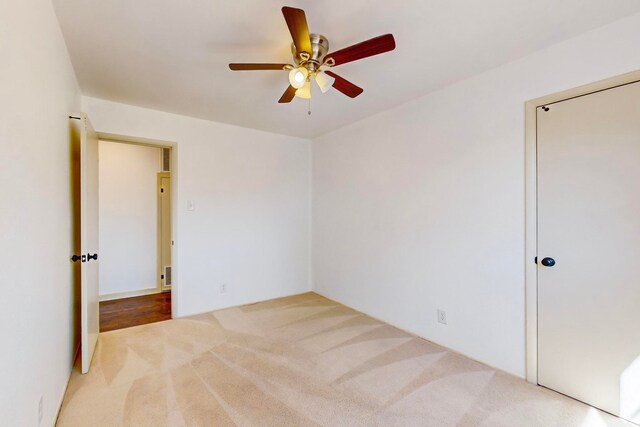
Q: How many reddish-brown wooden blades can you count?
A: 5